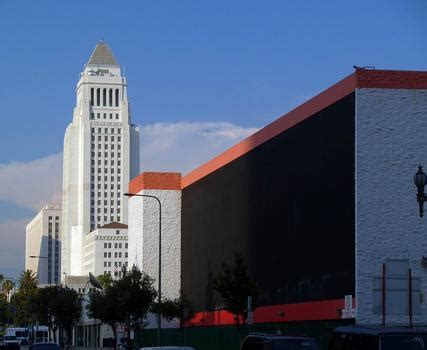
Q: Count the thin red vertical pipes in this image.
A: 2